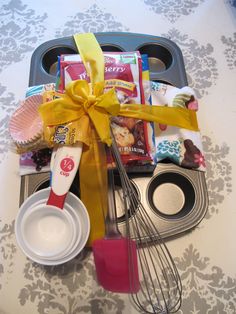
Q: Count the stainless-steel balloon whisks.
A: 1